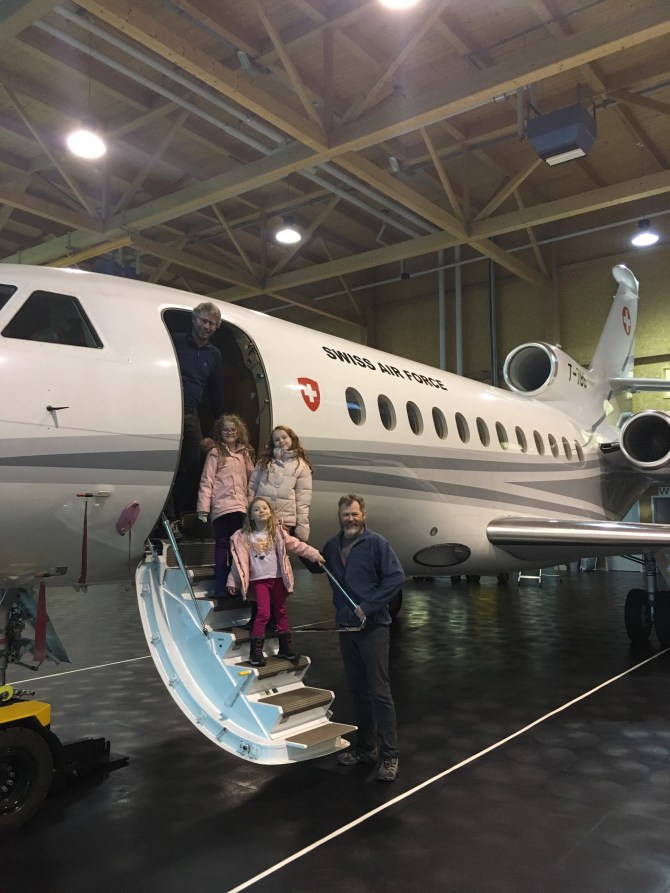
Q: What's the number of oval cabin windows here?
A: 12